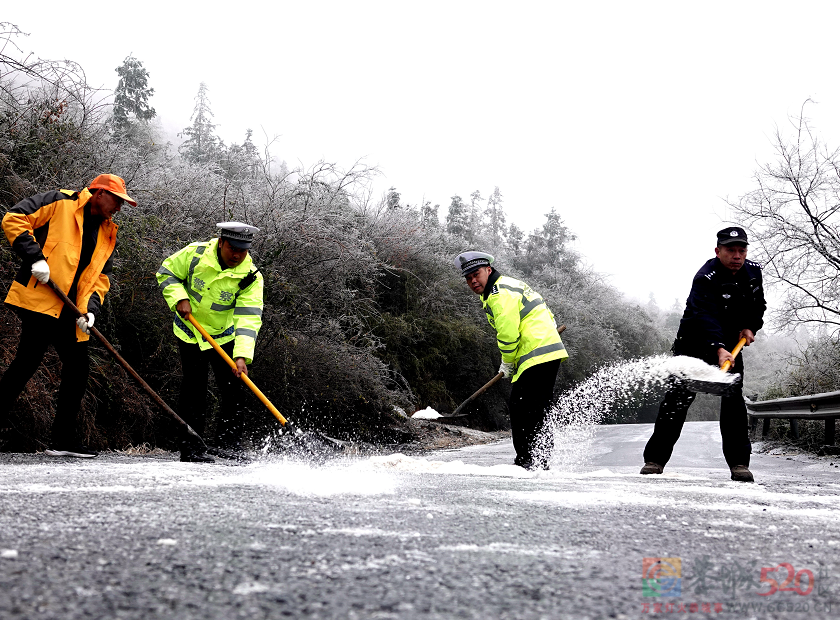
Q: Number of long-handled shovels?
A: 4